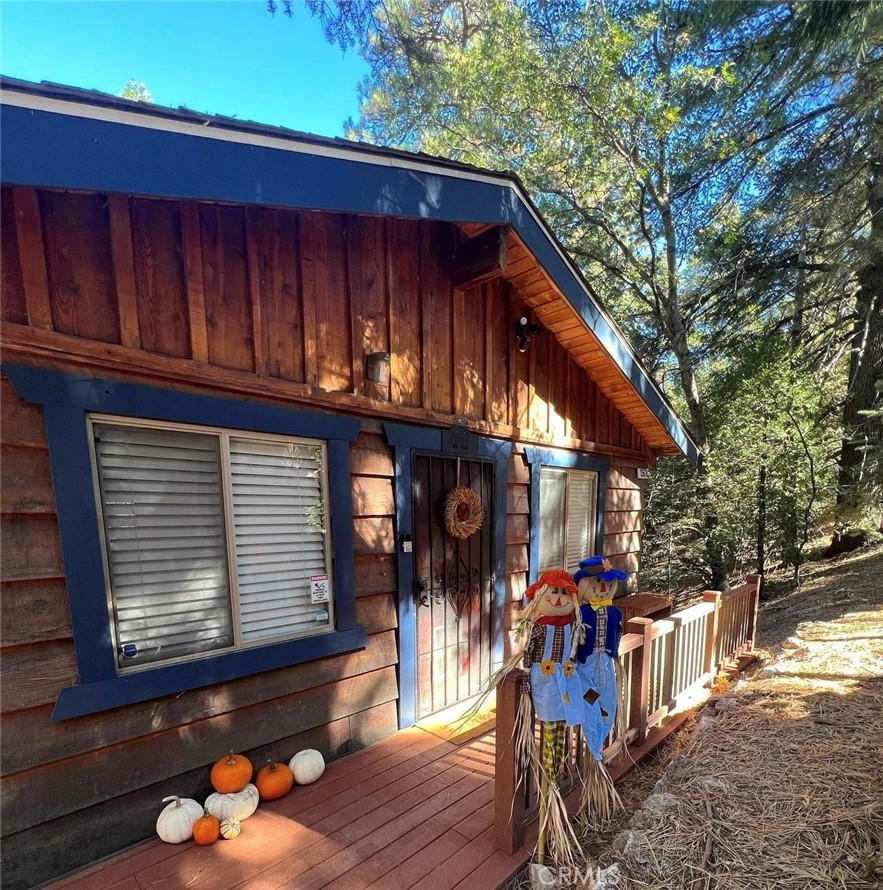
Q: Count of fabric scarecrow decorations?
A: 2